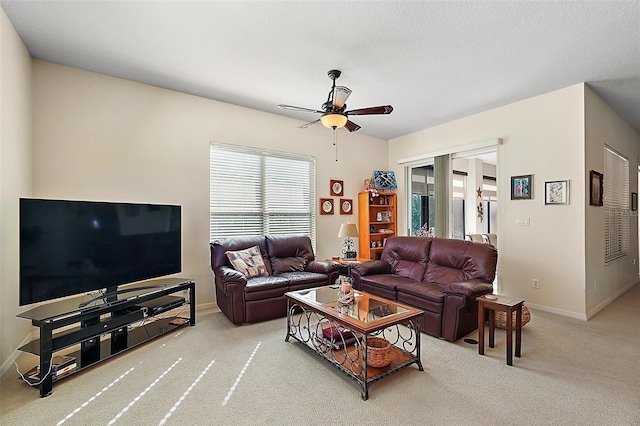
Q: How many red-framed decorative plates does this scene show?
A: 3